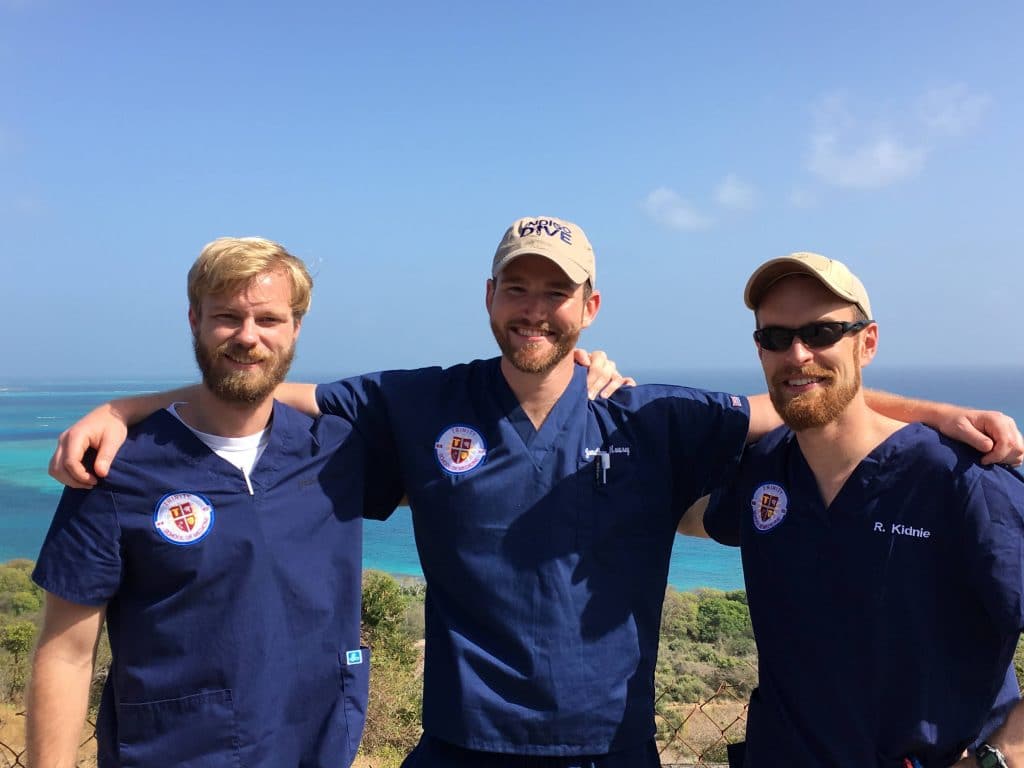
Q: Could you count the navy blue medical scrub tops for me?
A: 3